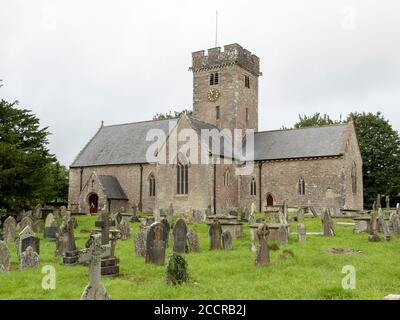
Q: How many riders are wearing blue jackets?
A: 0